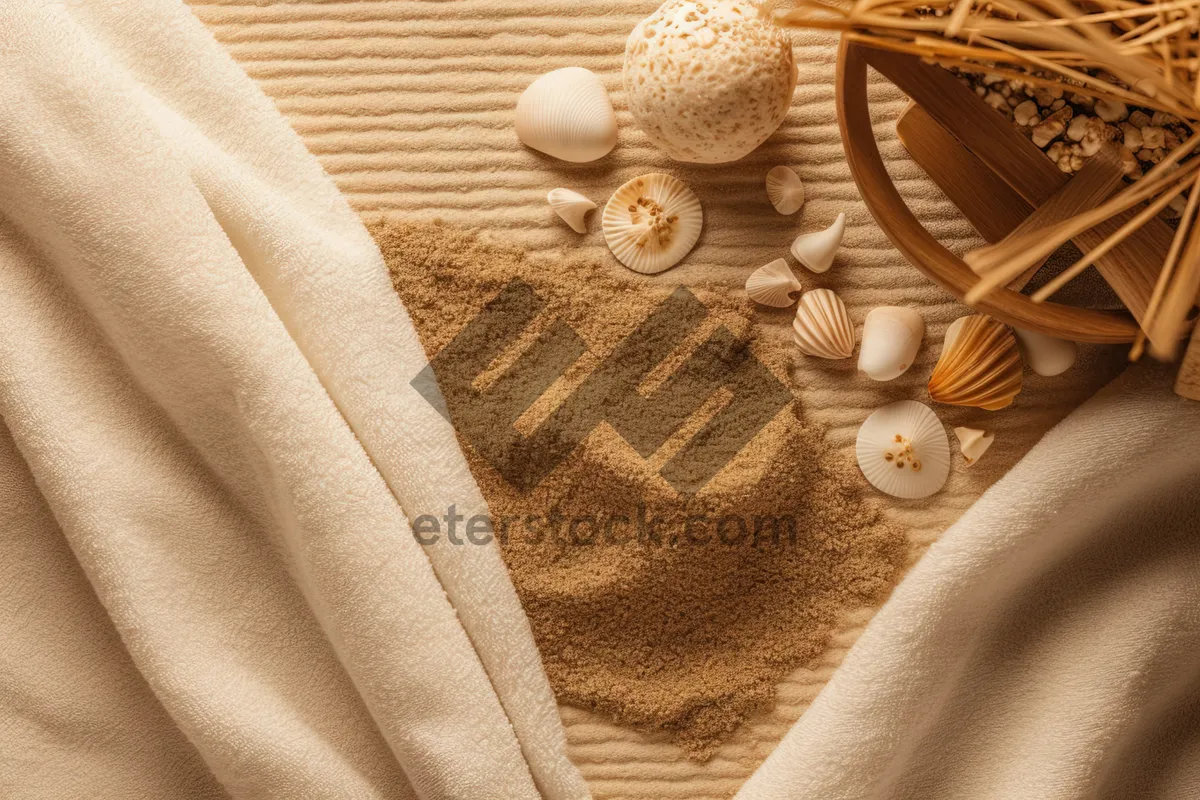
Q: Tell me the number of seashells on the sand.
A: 12